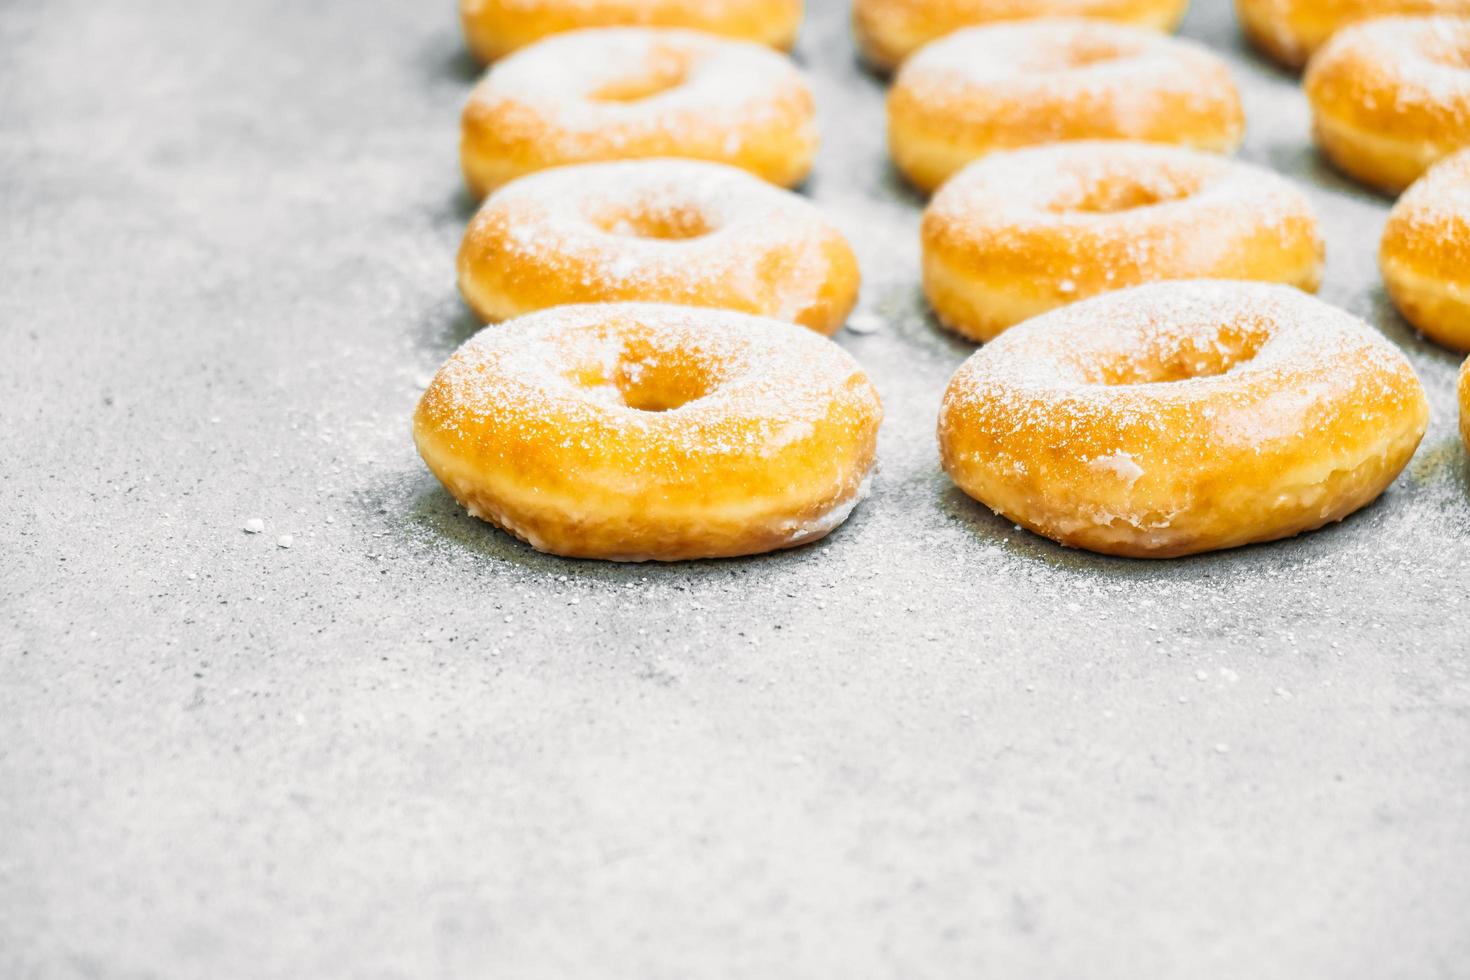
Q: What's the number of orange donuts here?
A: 12